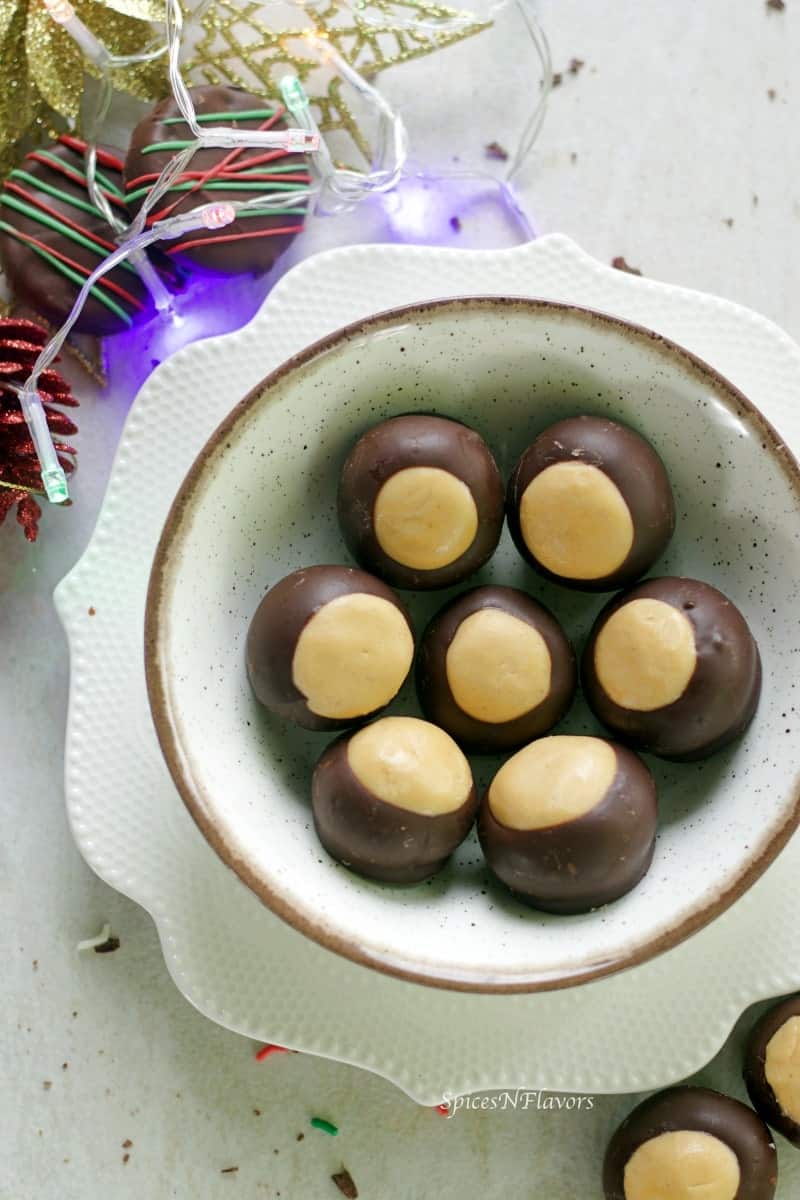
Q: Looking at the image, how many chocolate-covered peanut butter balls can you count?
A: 9